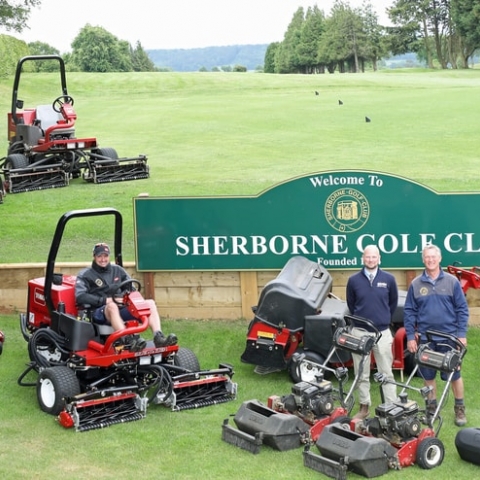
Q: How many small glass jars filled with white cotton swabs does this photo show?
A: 0